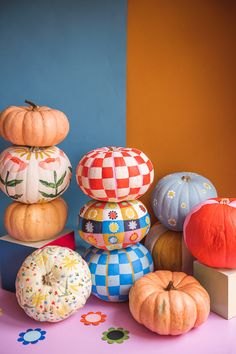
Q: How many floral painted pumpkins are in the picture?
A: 4